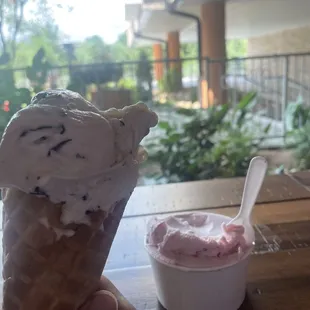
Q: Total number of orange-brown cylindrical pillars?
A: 3